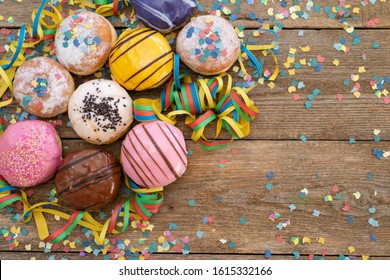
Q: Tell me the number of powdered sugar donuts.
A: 3